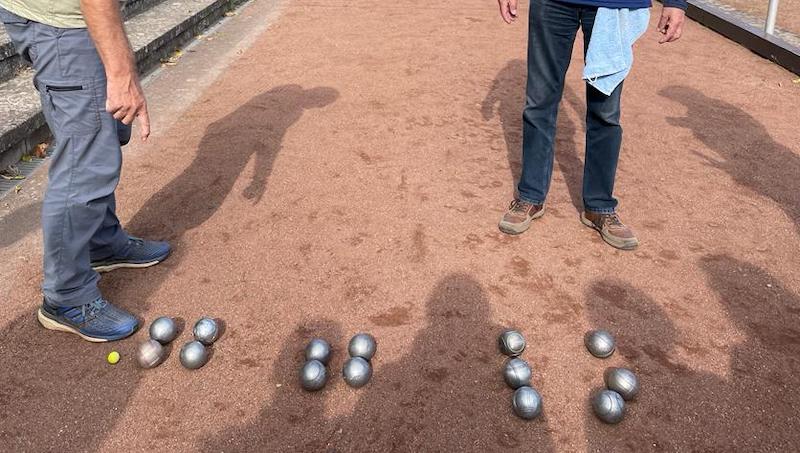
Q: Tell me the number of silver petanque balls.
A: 14